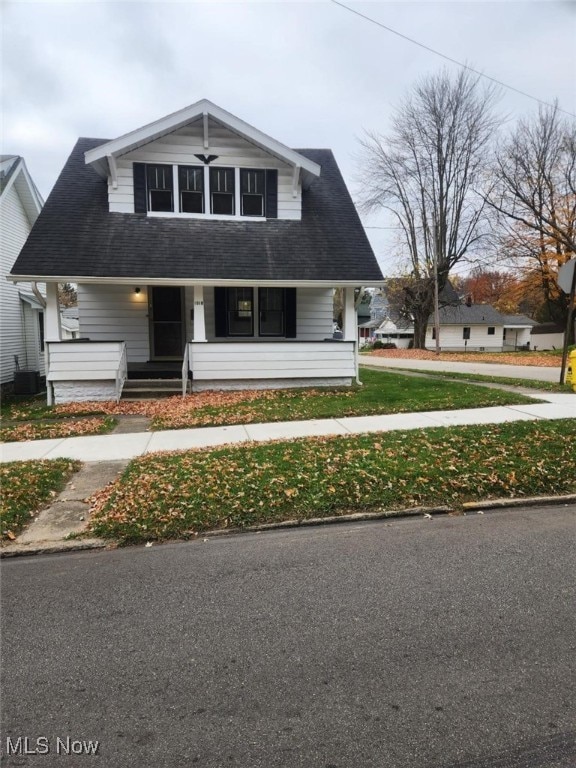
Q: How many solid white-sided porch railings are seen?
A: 2